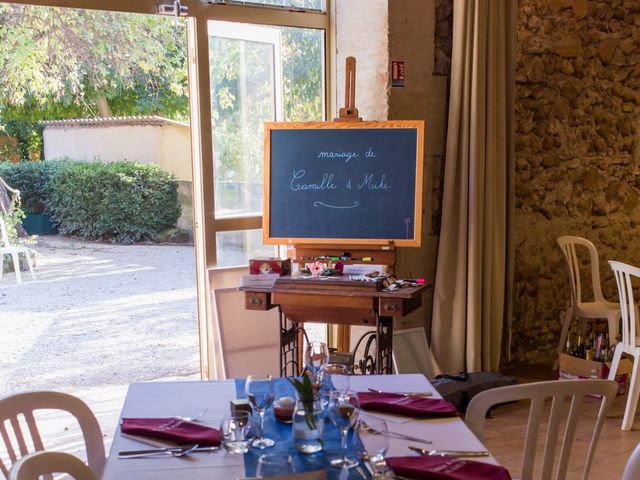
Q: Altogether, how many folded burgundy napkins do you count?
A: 3